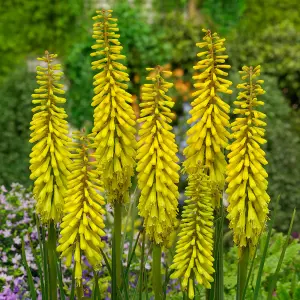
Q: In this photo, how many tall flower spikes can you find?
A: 7